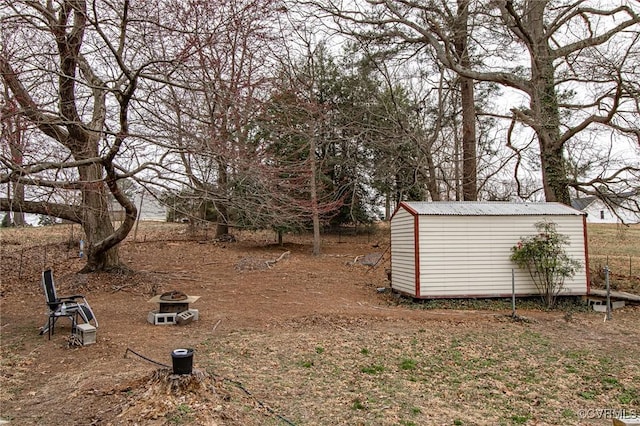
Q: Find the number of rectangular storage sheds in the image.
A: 1